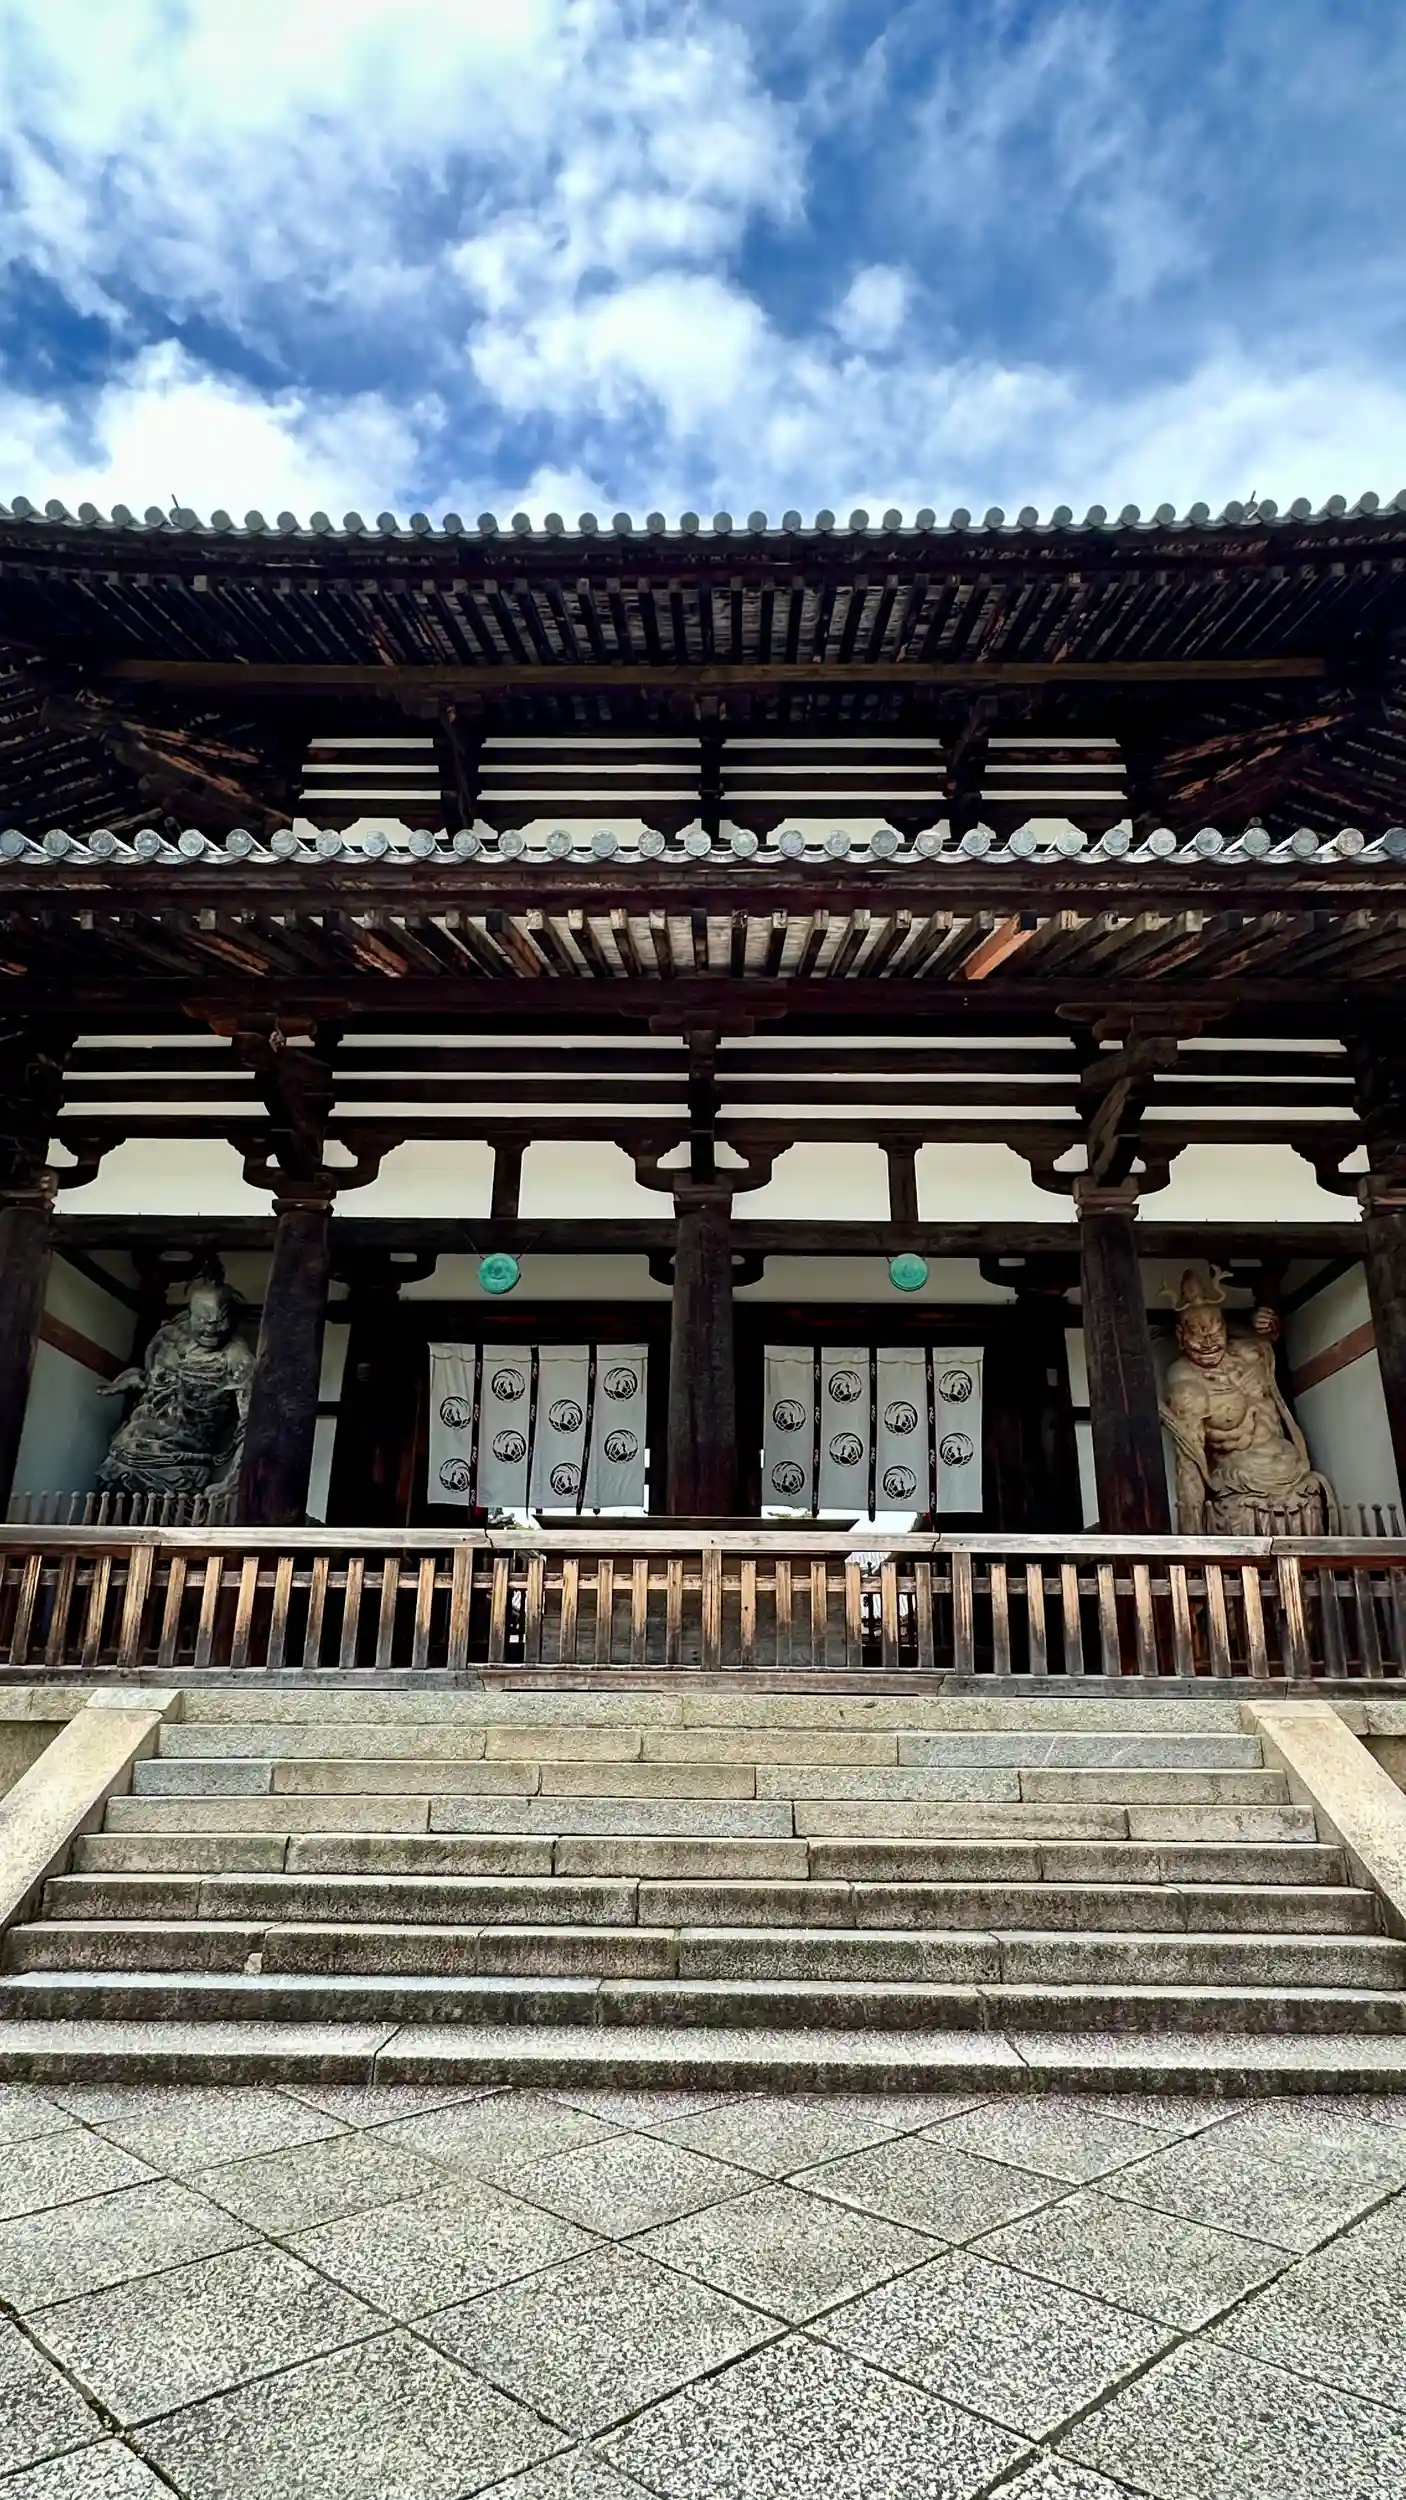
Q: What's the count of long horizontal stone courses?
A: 9